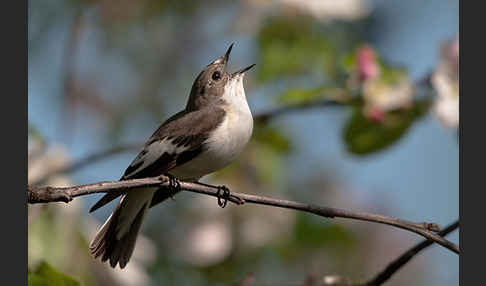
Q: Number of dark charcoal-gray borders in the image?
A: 2